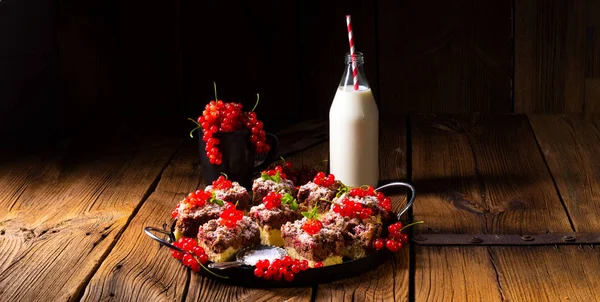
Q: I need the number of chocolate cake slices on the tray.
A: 9